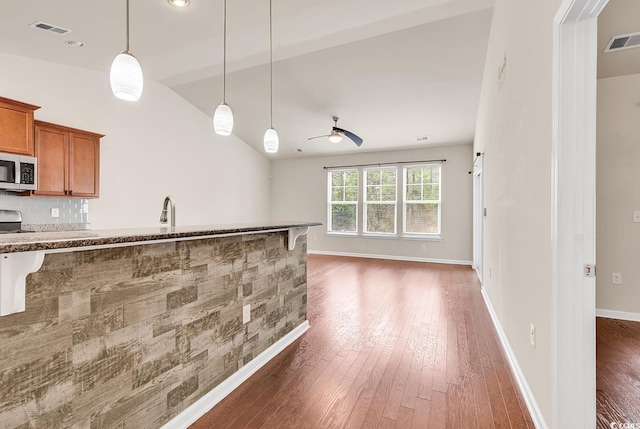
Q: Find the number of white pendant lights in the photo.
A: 3